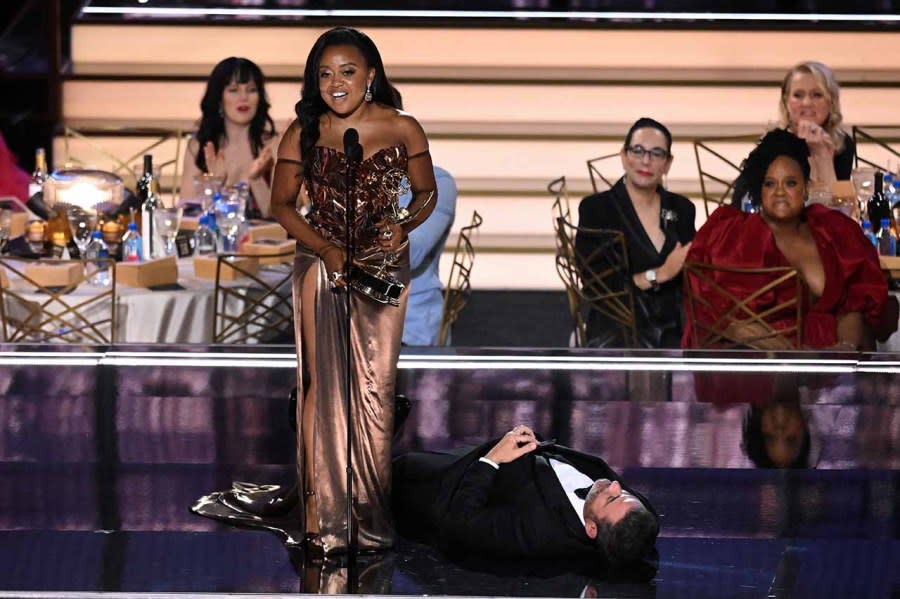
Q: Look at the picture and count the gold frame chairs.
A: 10